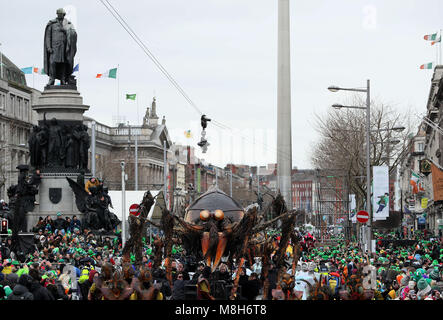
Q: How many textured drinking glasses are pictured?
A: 0